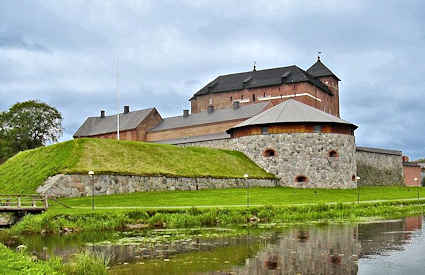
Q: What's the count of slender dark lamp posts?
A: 4